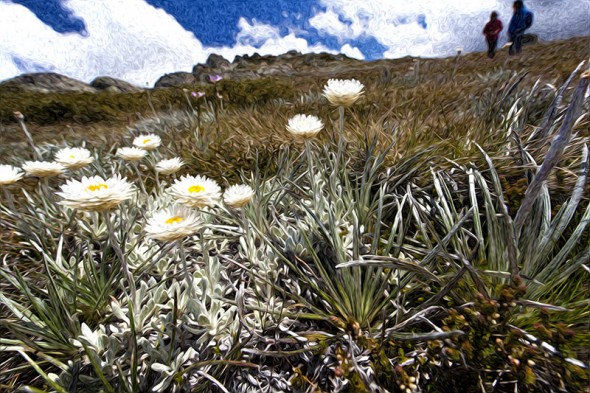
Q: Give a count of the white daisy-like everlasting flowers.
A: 12